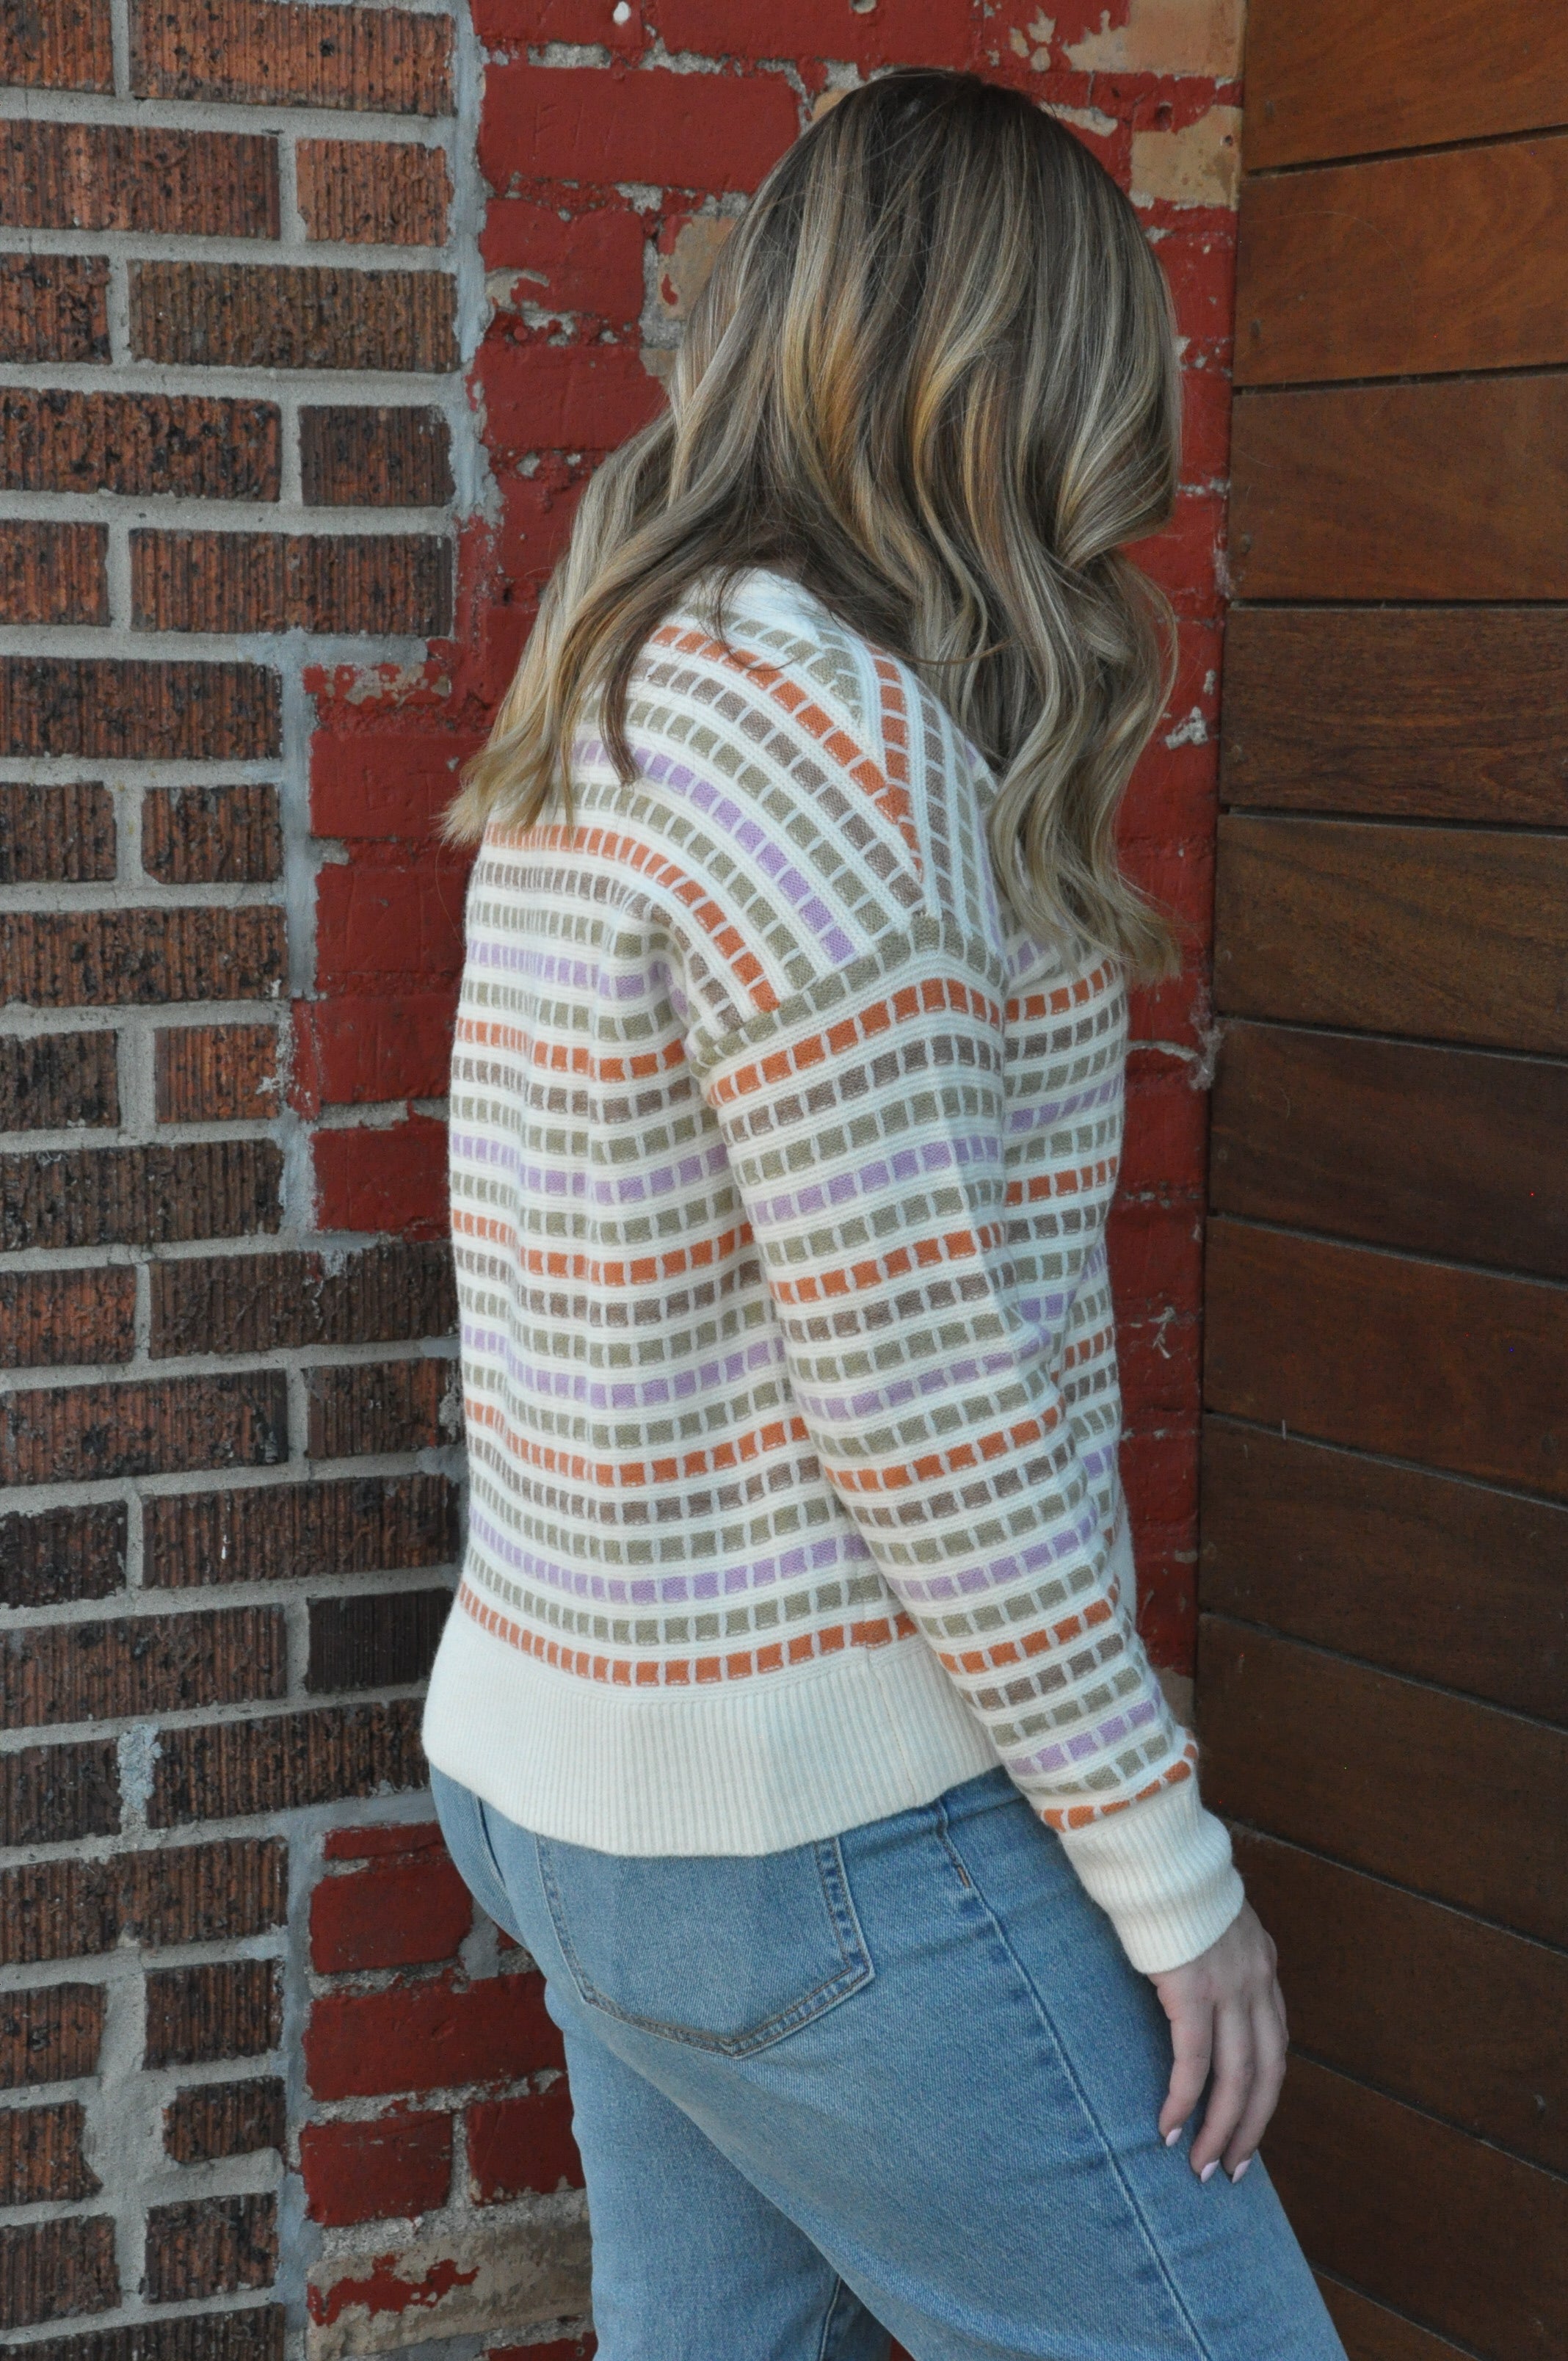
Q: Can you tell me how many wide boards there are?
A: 12